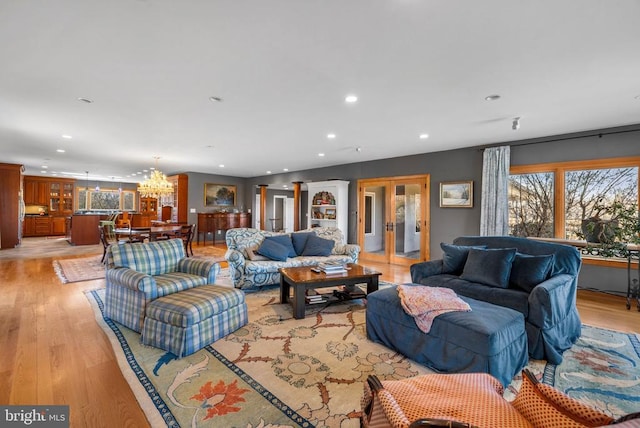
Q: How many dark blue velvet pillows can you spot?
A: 3